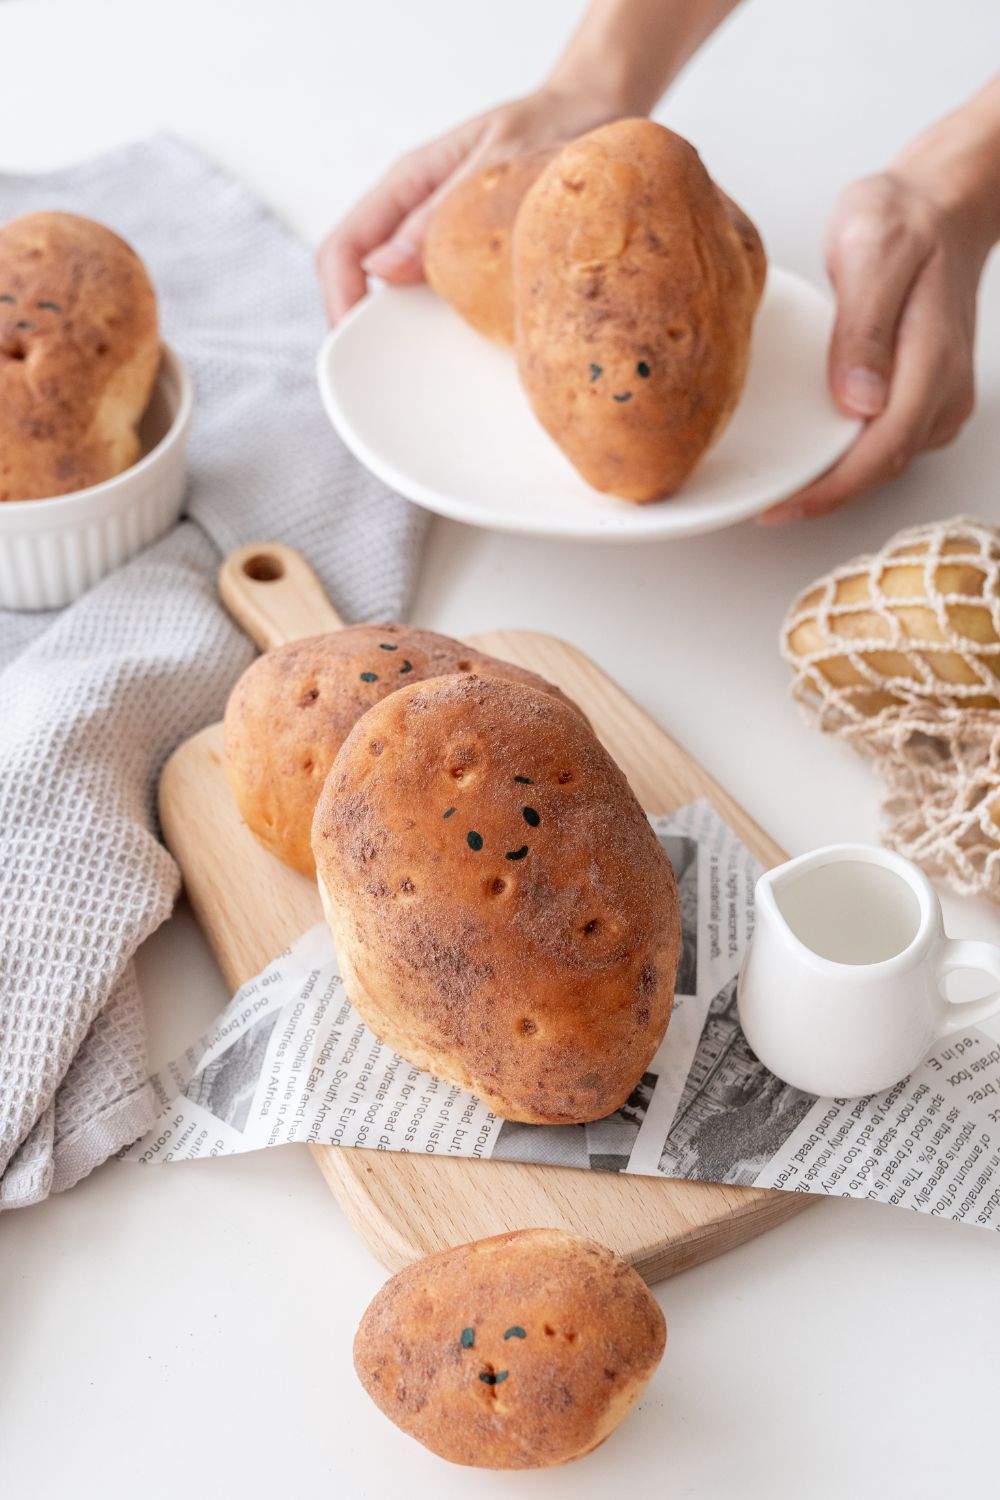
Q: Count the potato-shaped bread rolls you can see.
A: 6